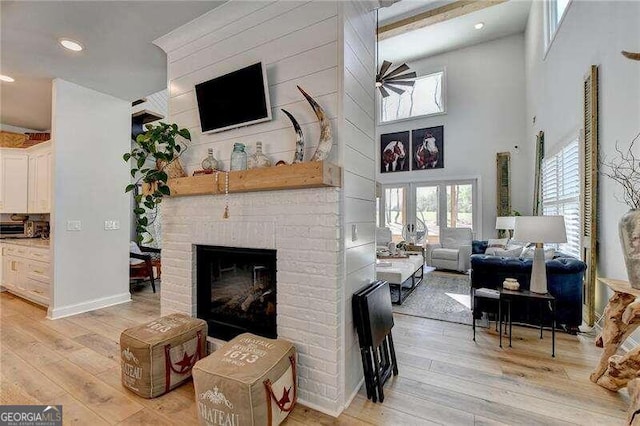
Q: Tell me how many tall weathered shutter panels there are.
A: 3